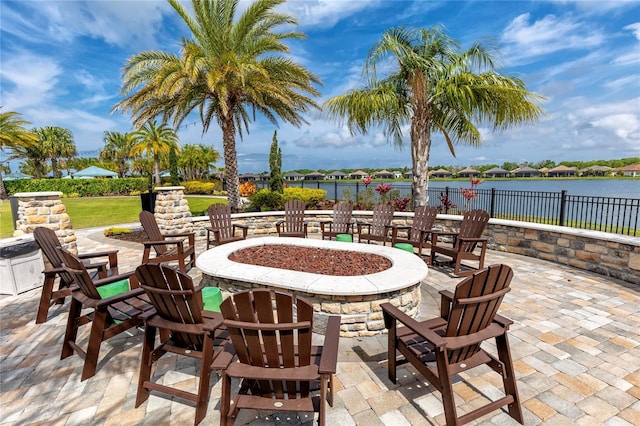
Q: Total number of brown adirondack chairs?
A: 12